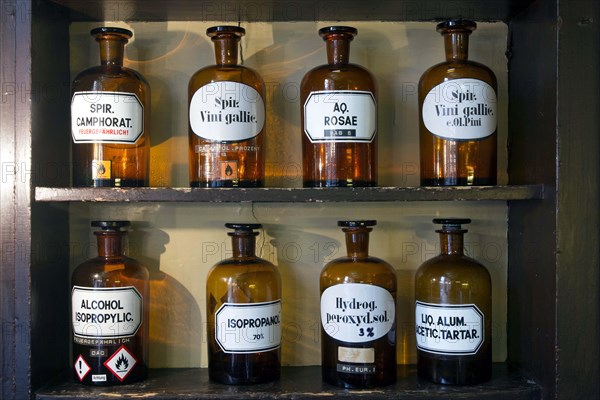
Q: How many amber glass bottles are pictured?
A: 8